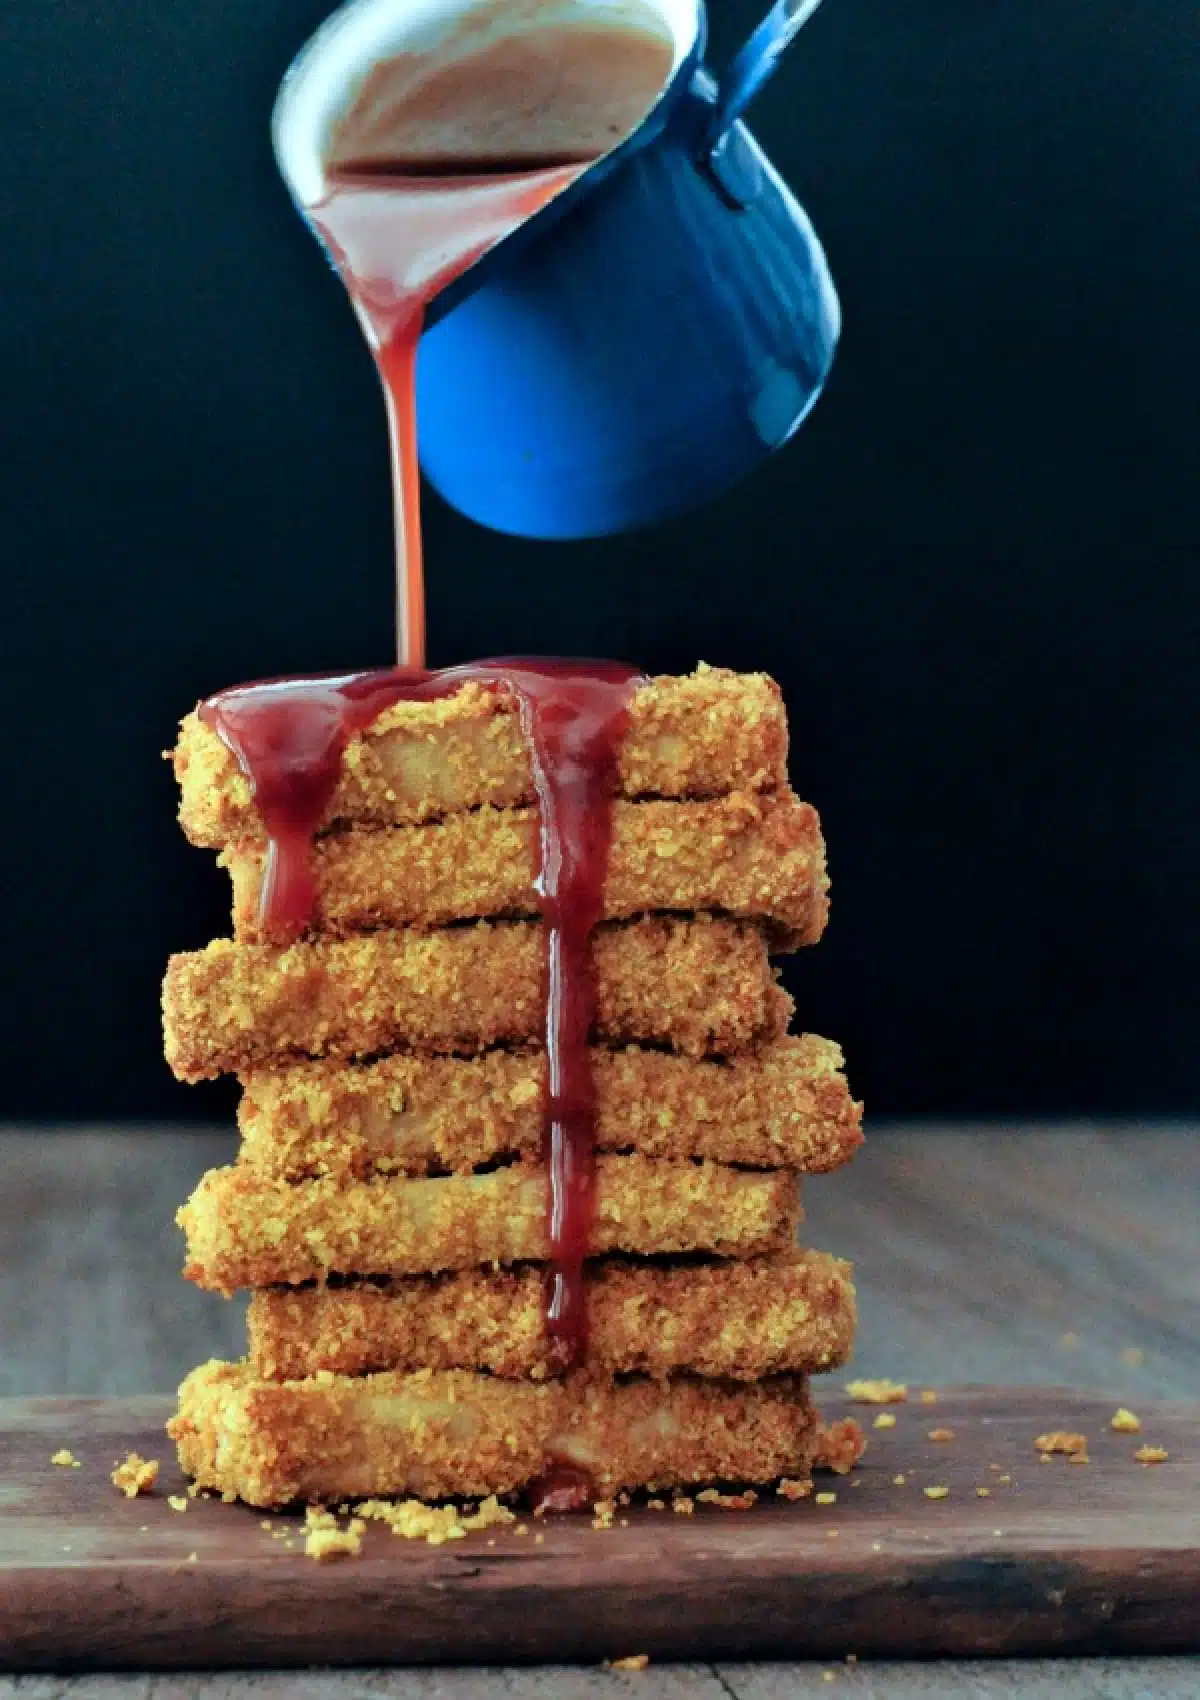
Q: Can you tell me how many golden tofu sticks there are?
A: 7